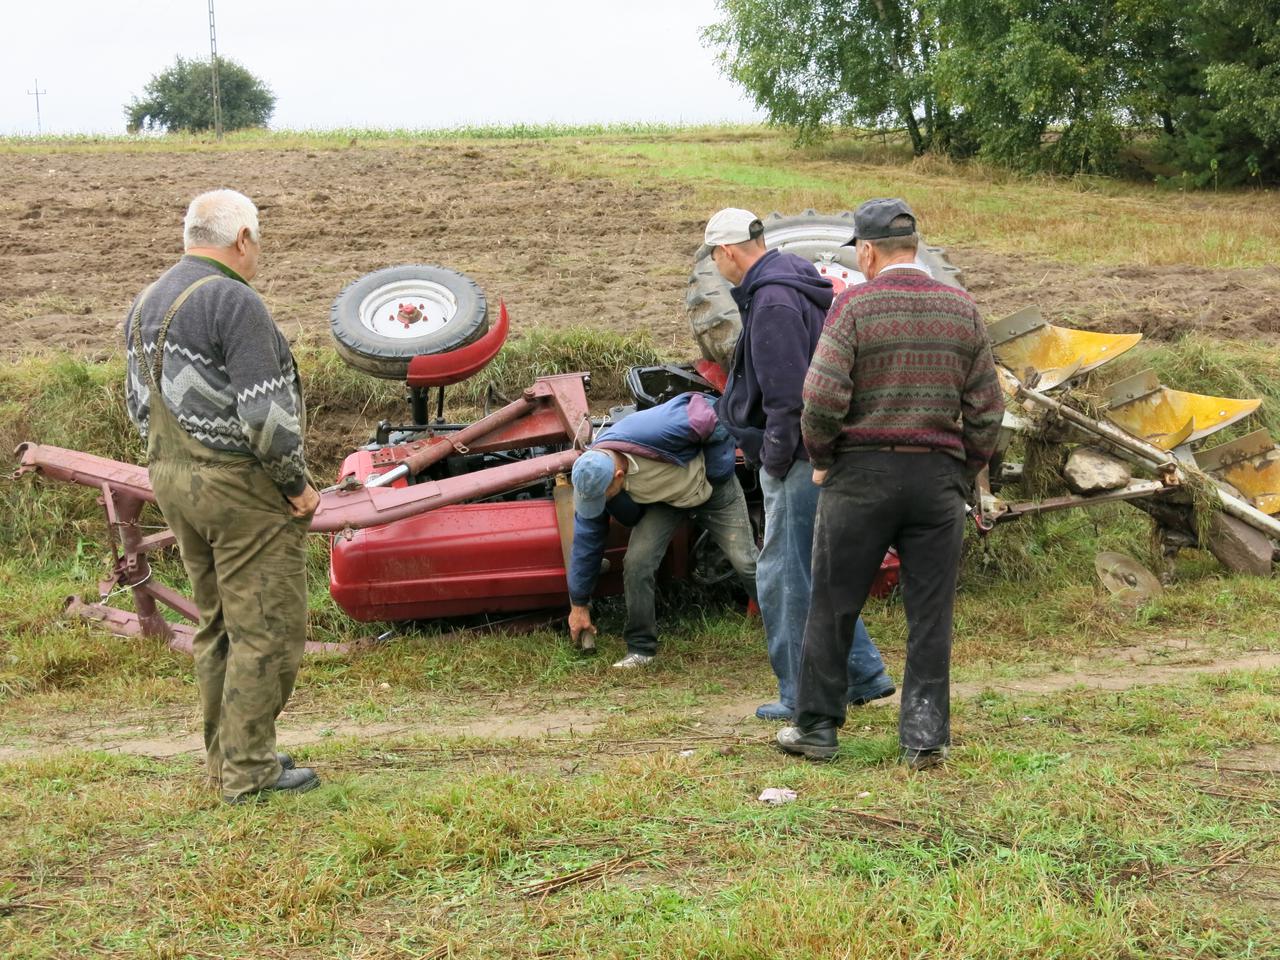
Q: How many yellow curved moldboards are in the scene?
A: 3